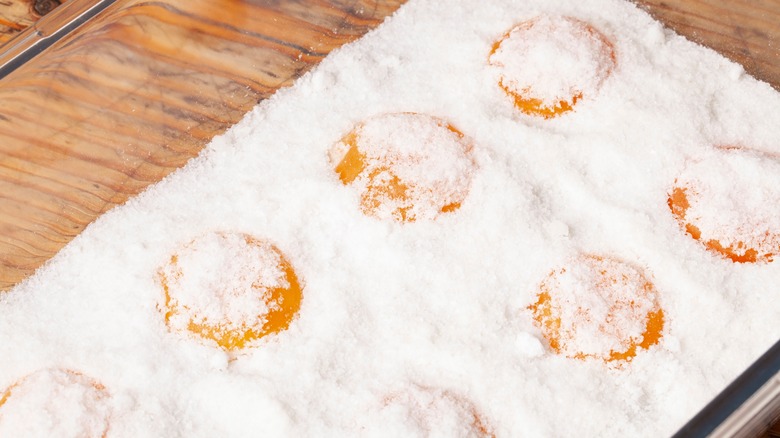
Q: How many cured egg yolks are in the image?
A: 7